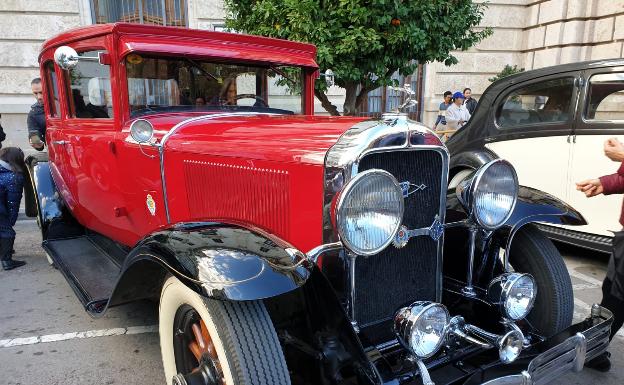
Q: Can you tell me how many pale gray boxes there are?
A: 0